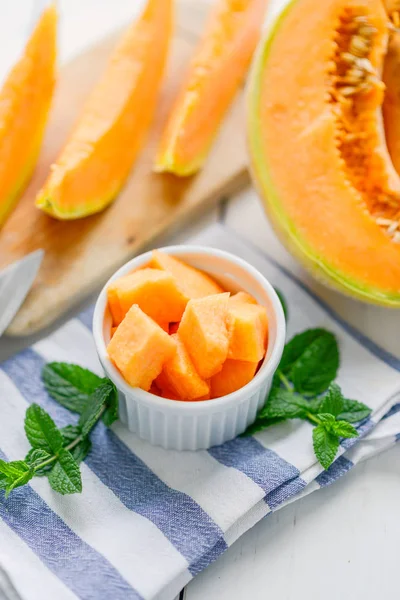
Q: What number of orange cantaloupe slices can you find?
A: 3